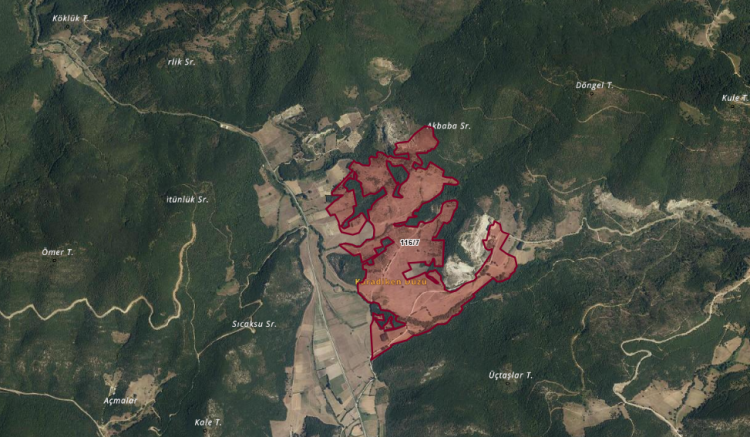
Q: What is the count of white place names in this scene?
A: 11